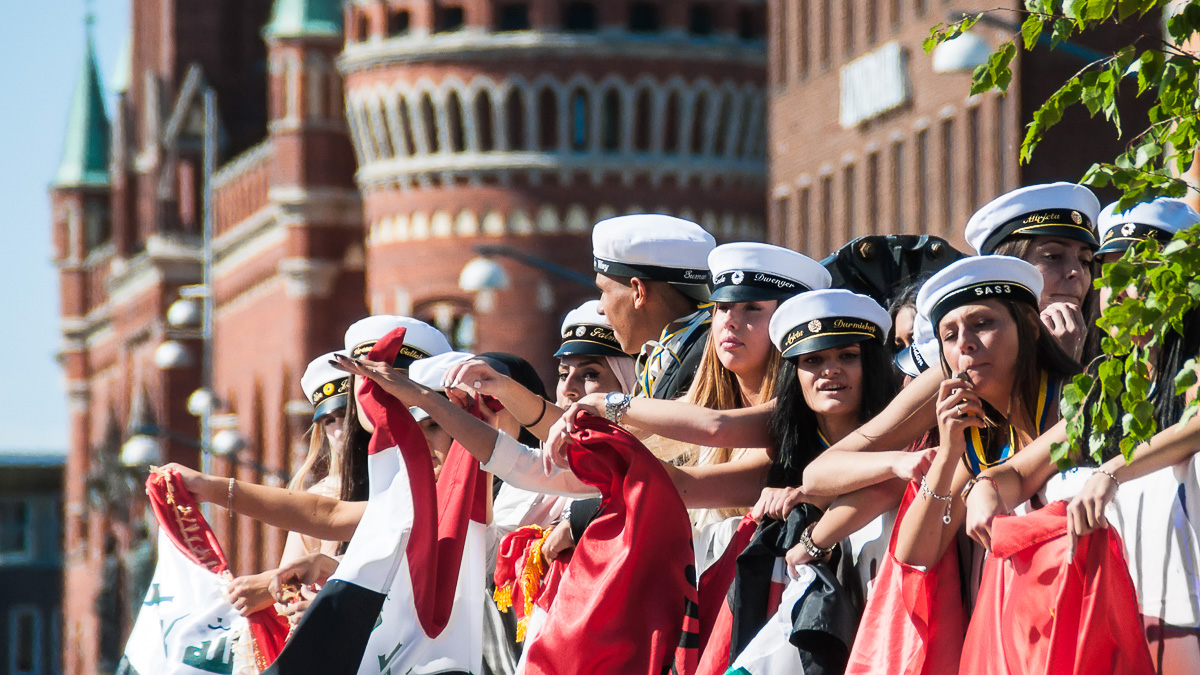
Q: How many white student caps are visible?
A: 11